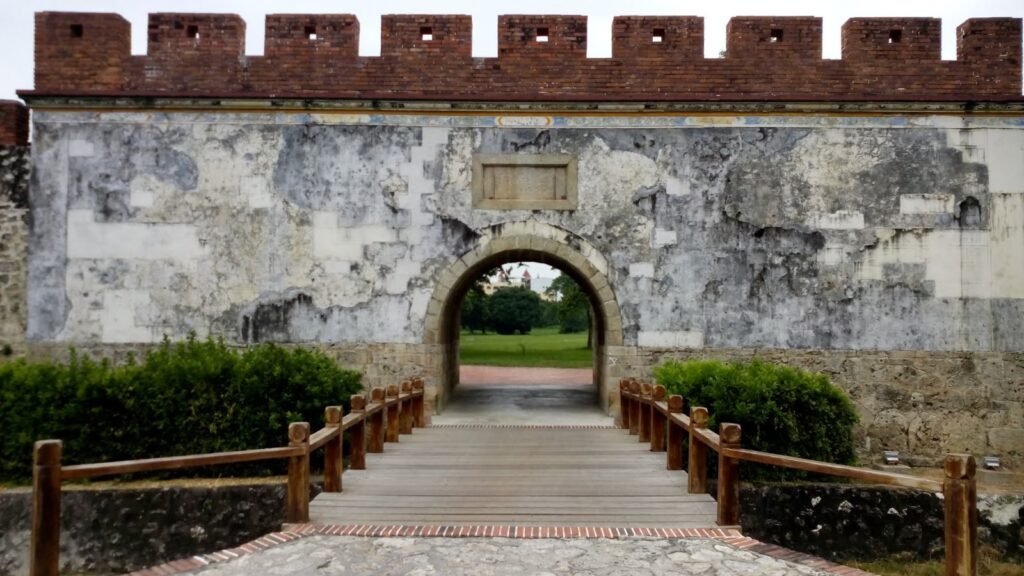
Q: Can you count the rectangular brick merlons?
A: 9